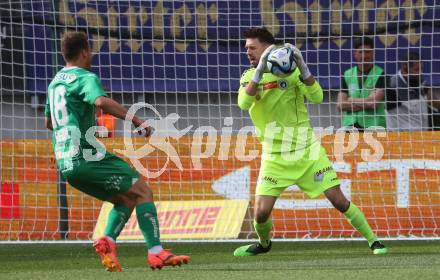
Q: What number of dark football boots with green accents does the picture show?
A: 2